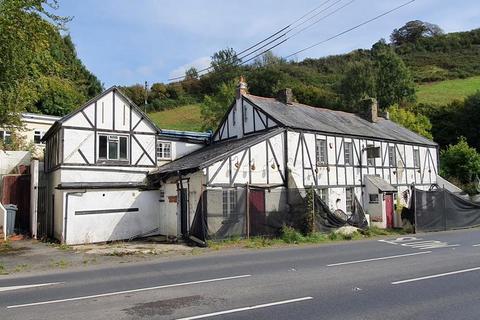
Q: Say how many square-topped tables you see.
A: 0